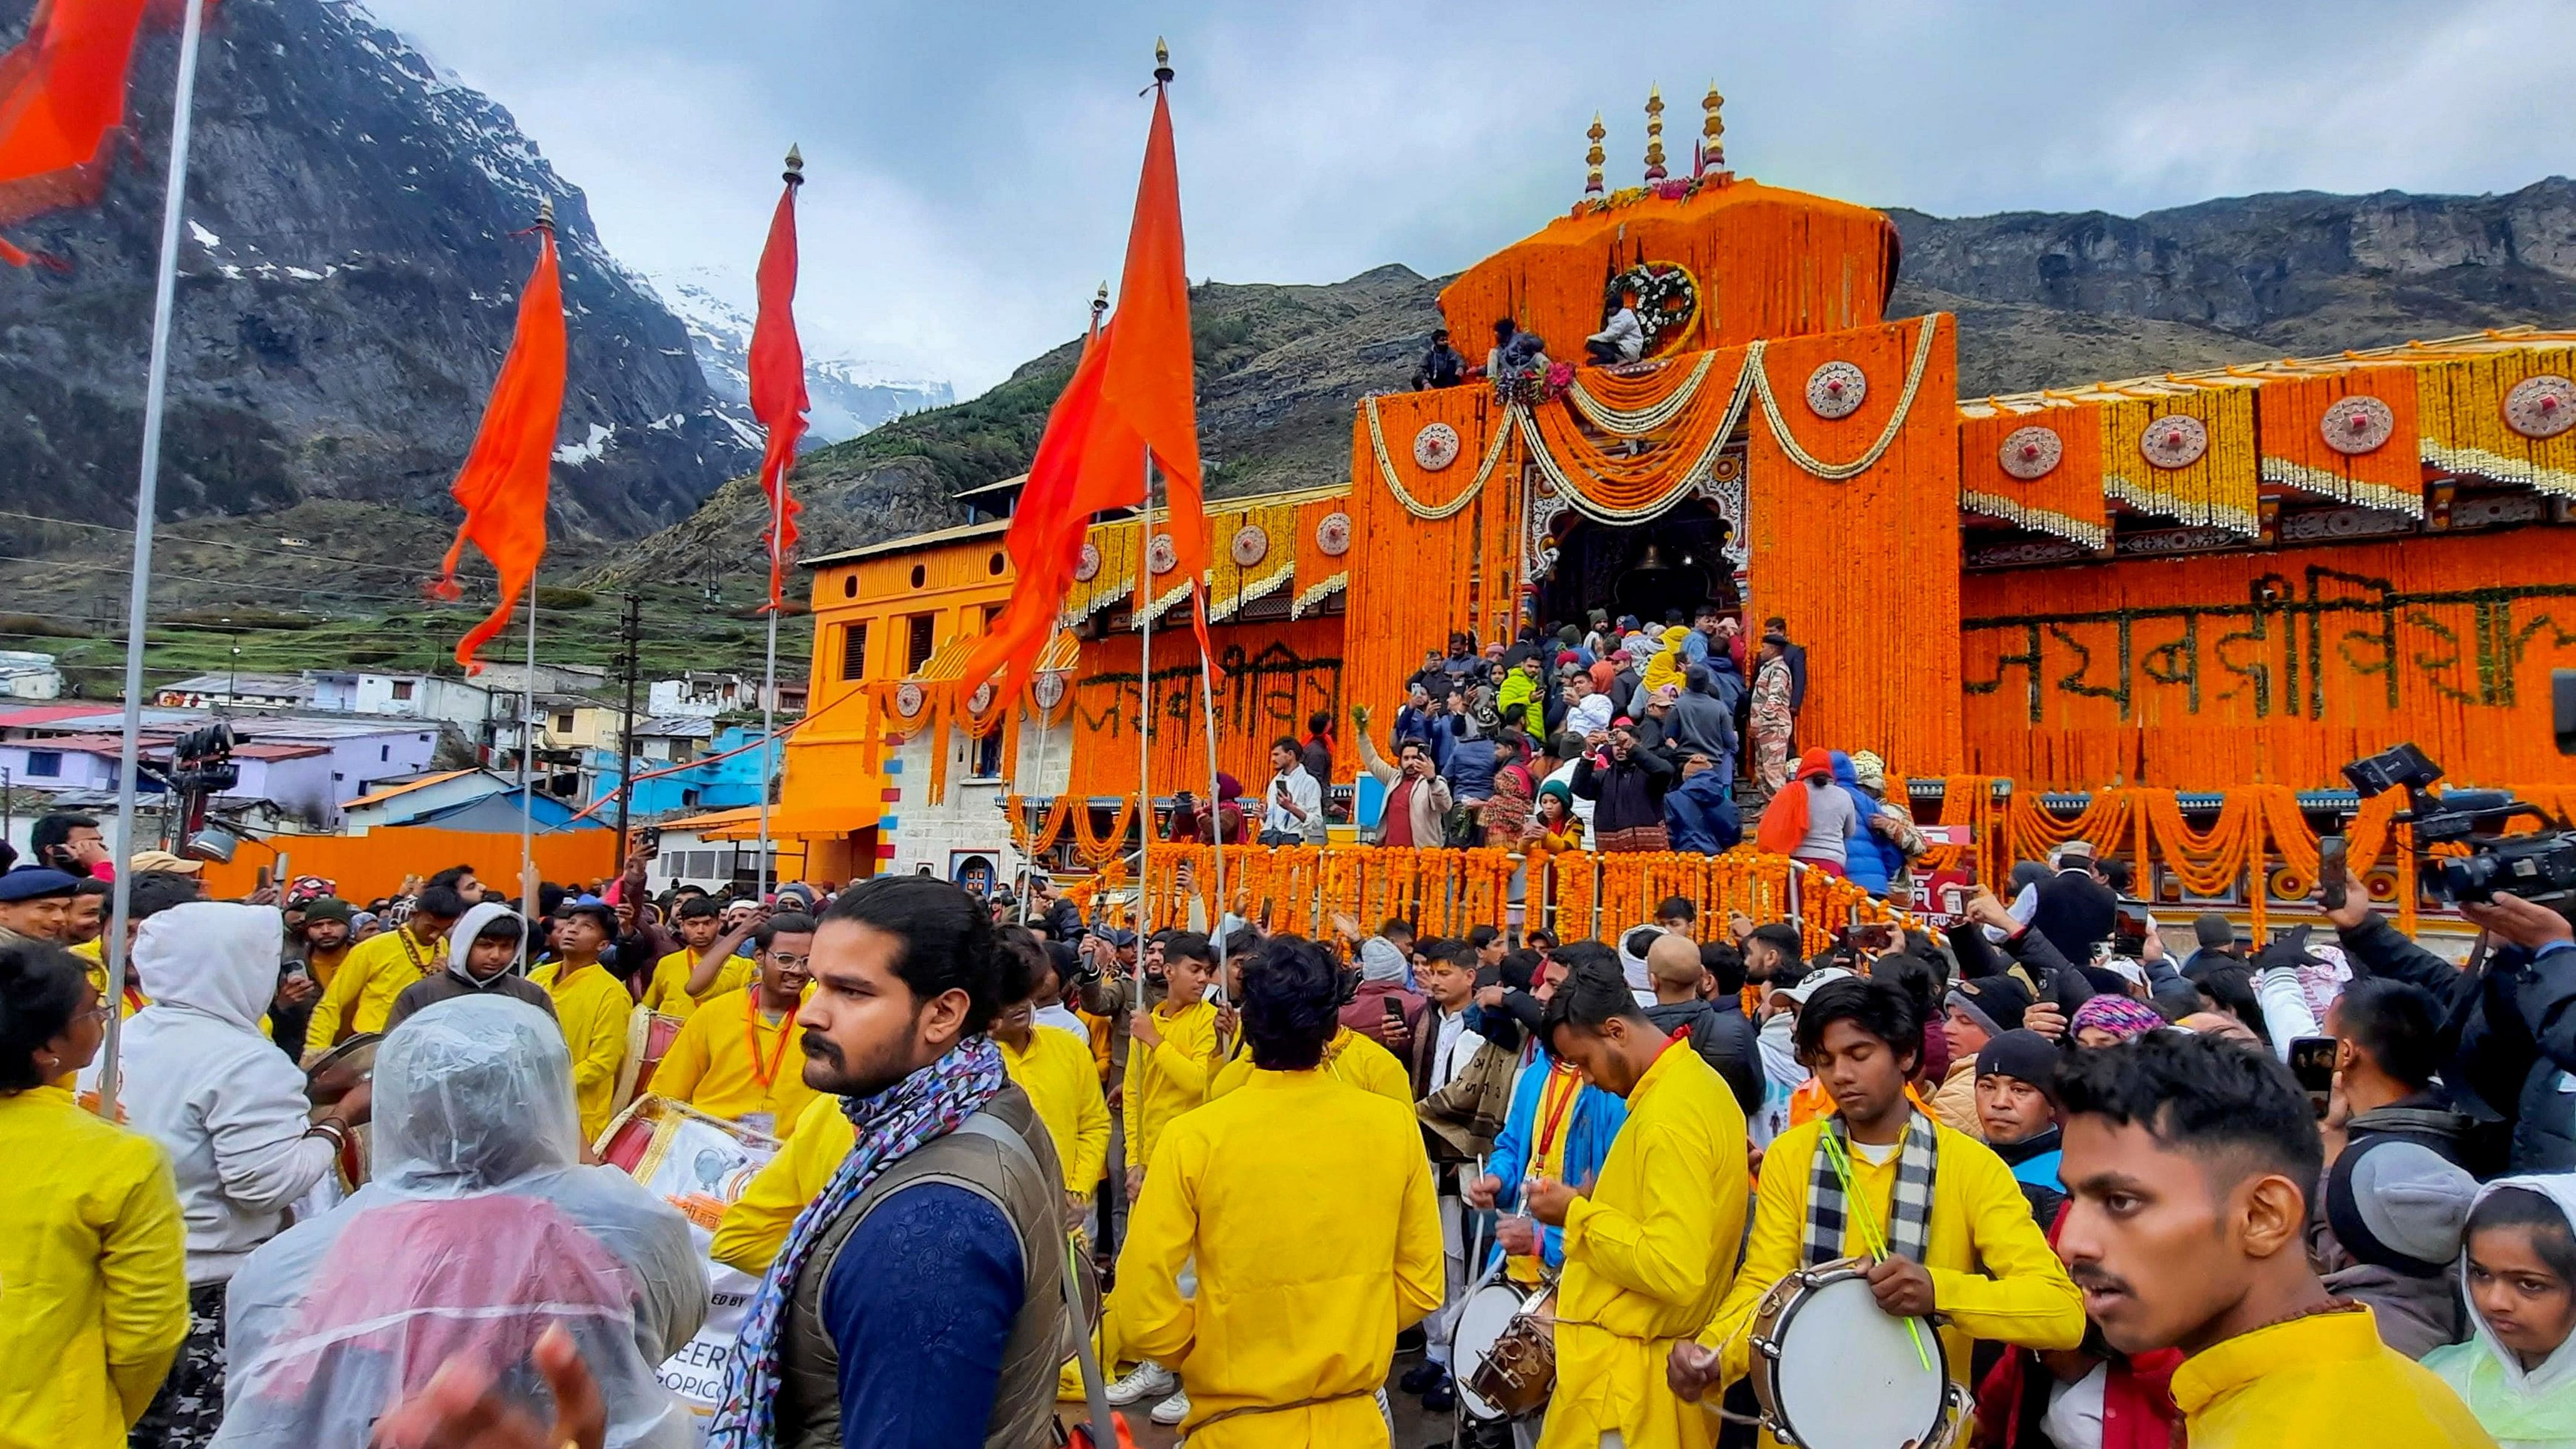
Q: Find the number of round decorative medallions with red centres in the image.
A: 13